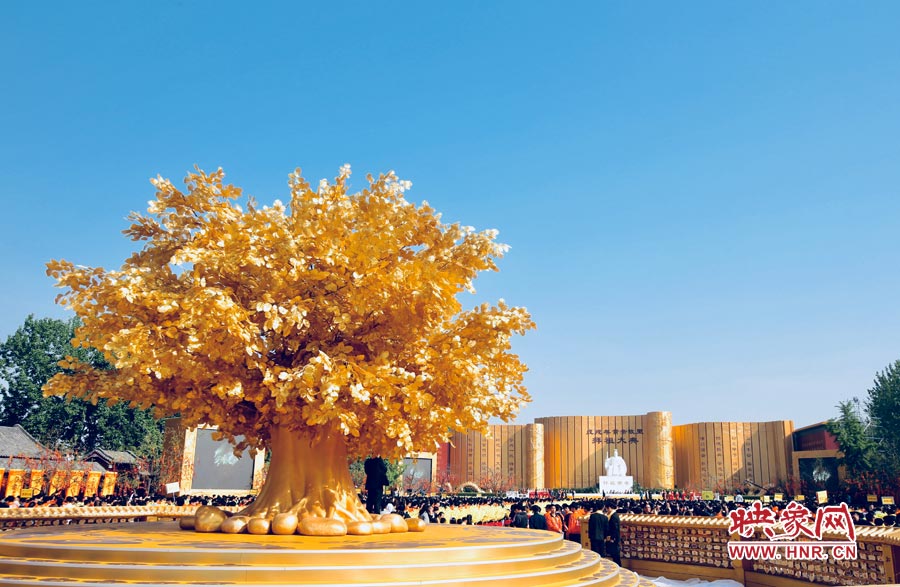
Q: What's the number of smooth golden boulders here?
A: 10